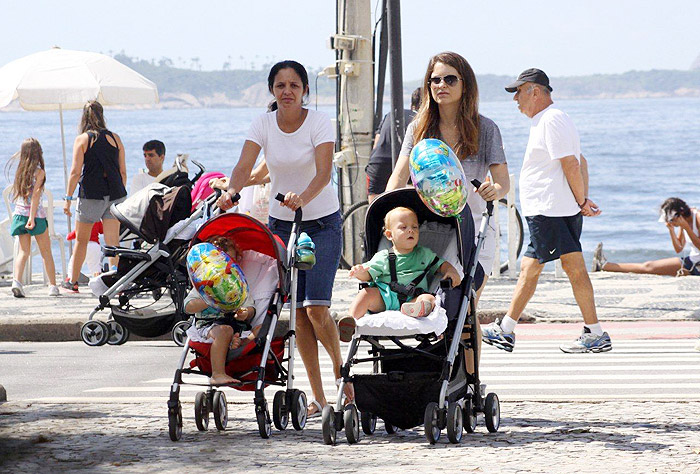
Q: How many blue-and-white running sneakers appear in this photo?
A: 2